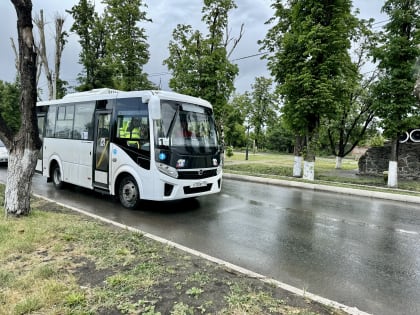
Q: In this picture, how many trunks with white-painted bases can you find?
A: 5